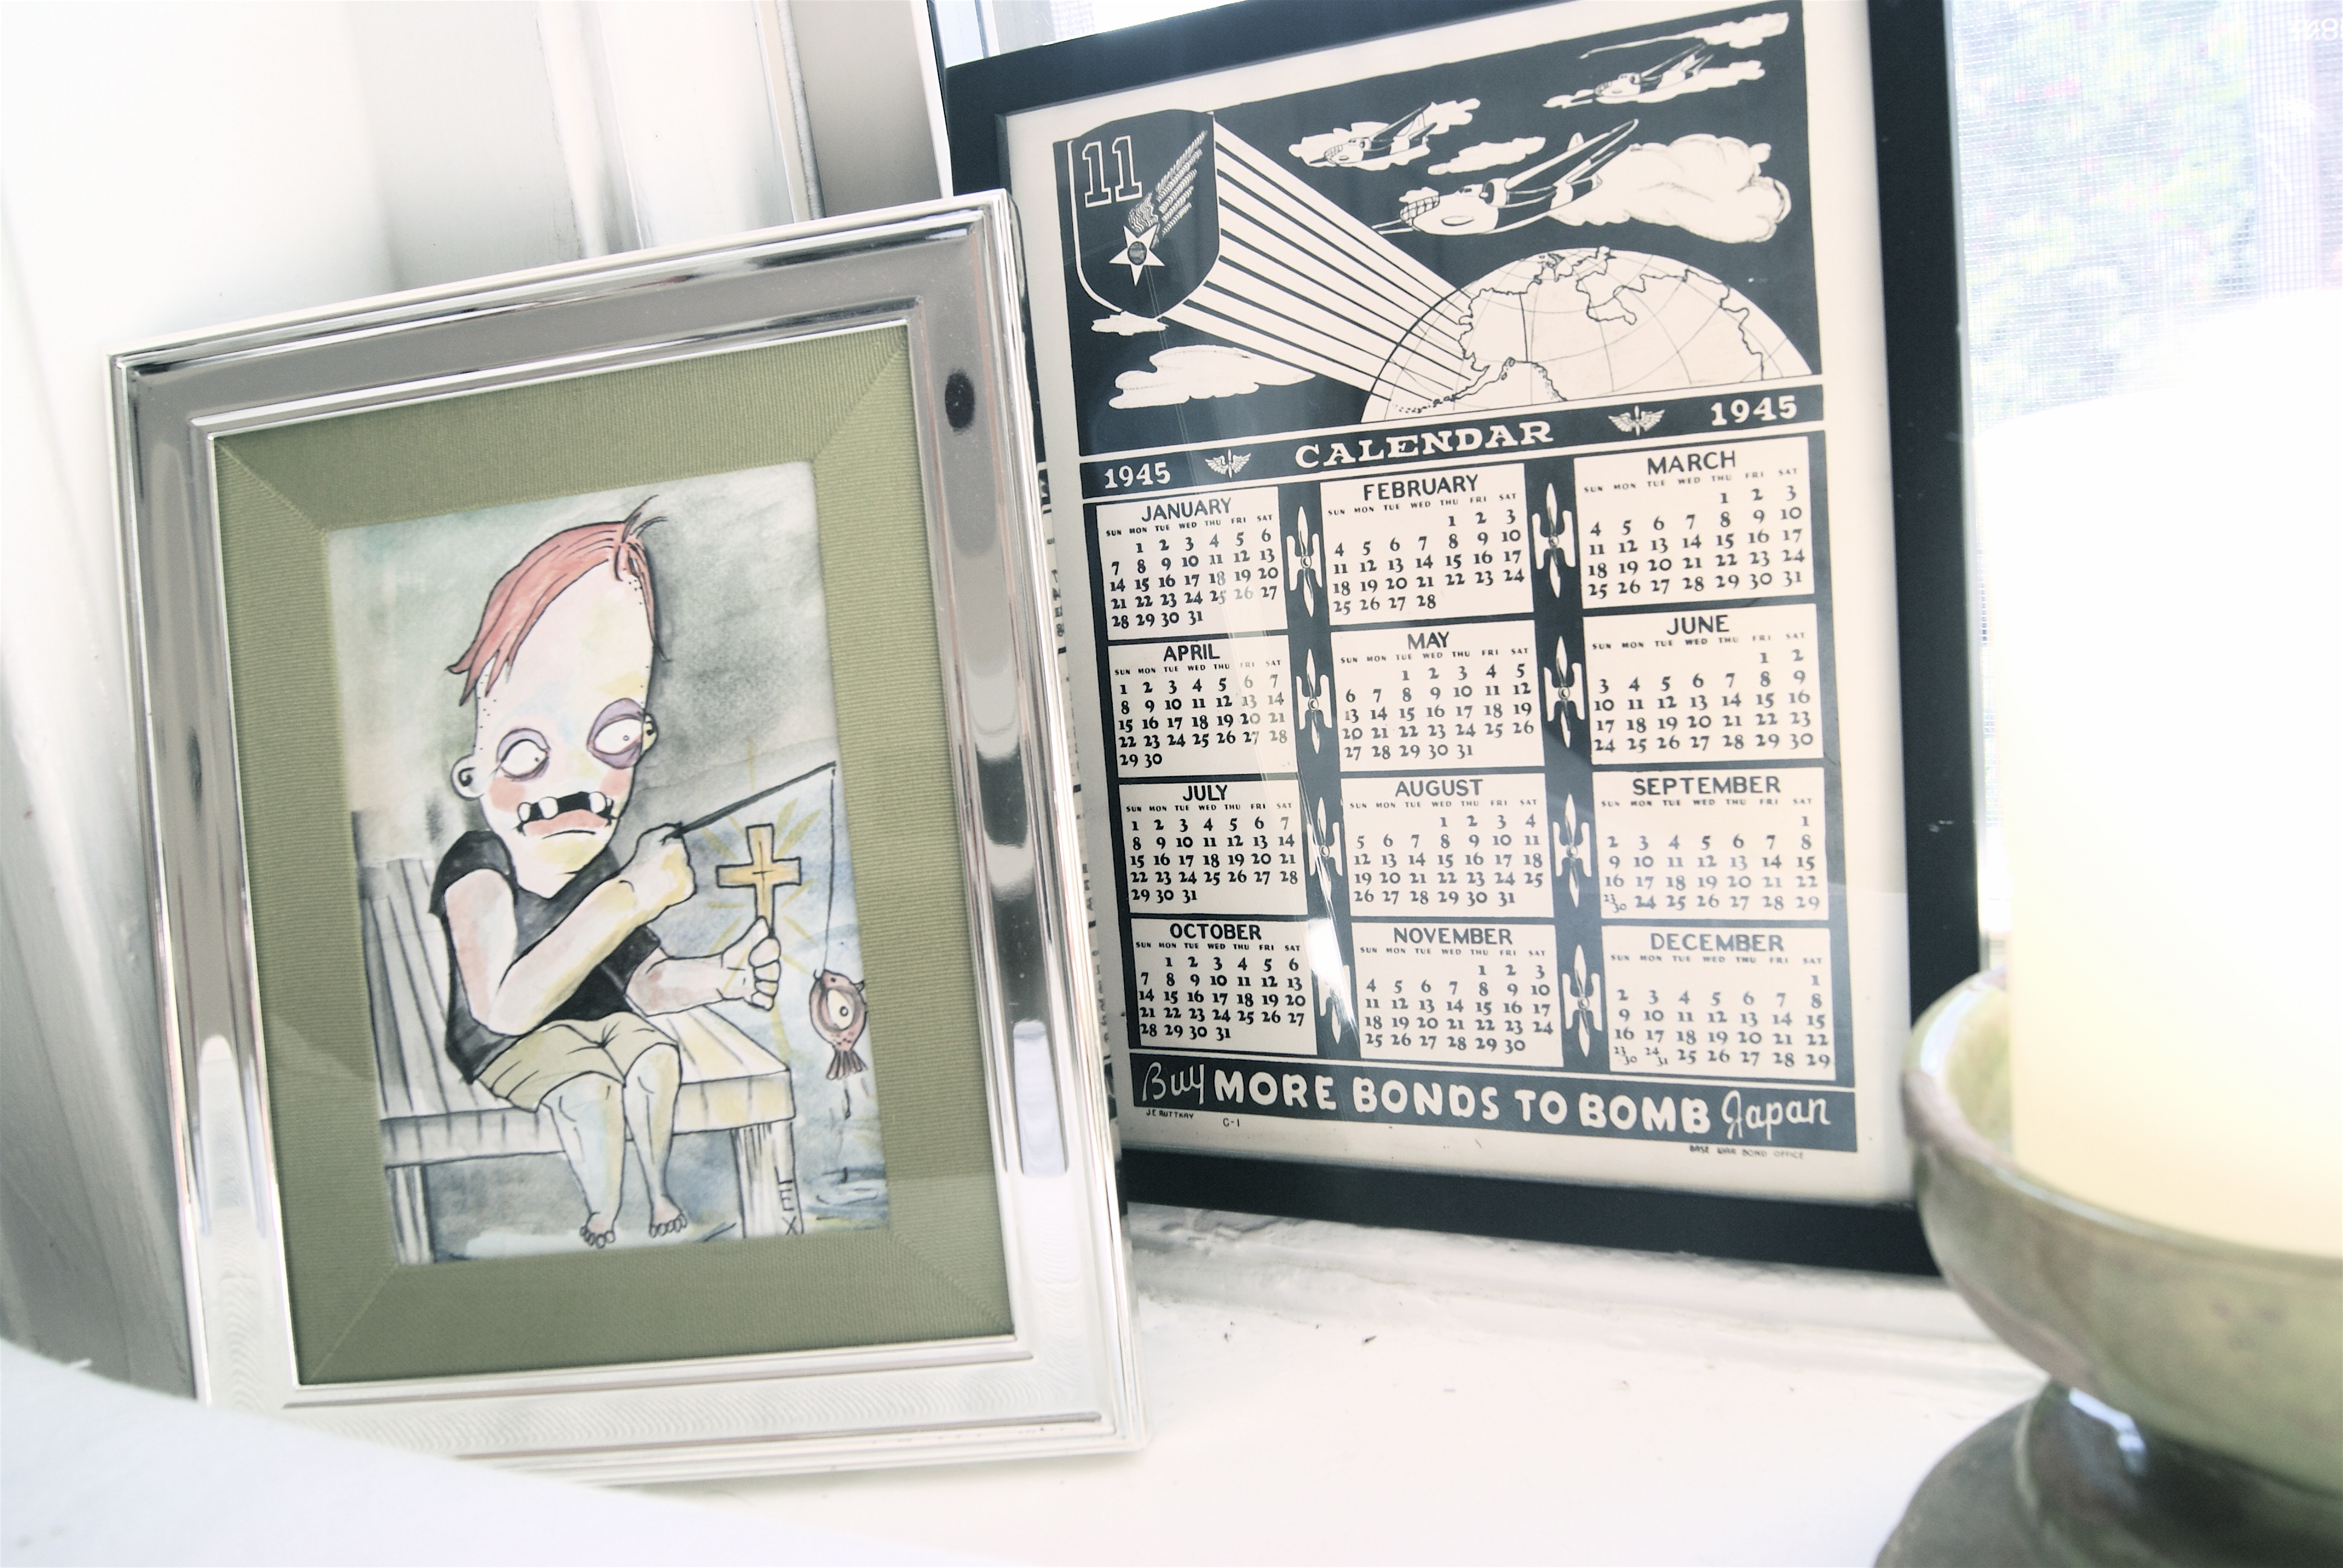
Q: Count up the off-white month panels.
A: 12